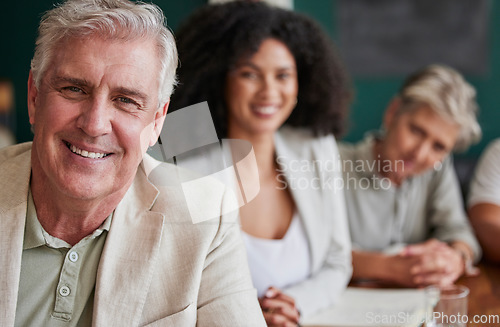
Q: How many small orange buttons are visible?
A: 0